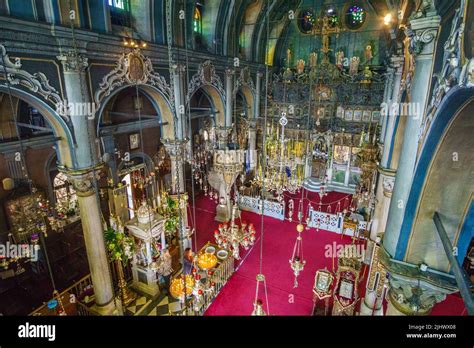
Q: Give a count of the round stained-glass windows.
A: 3